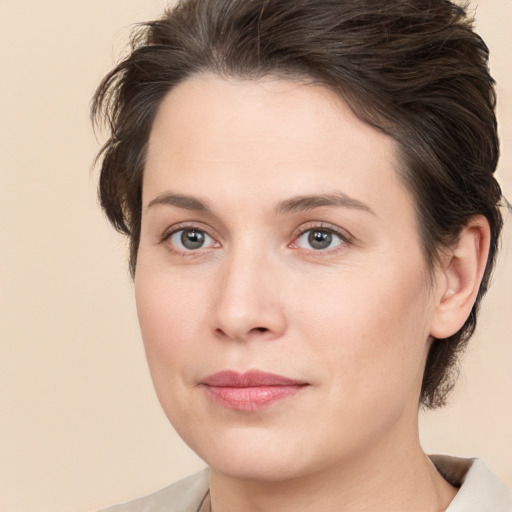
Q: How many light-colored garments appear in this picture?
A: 1